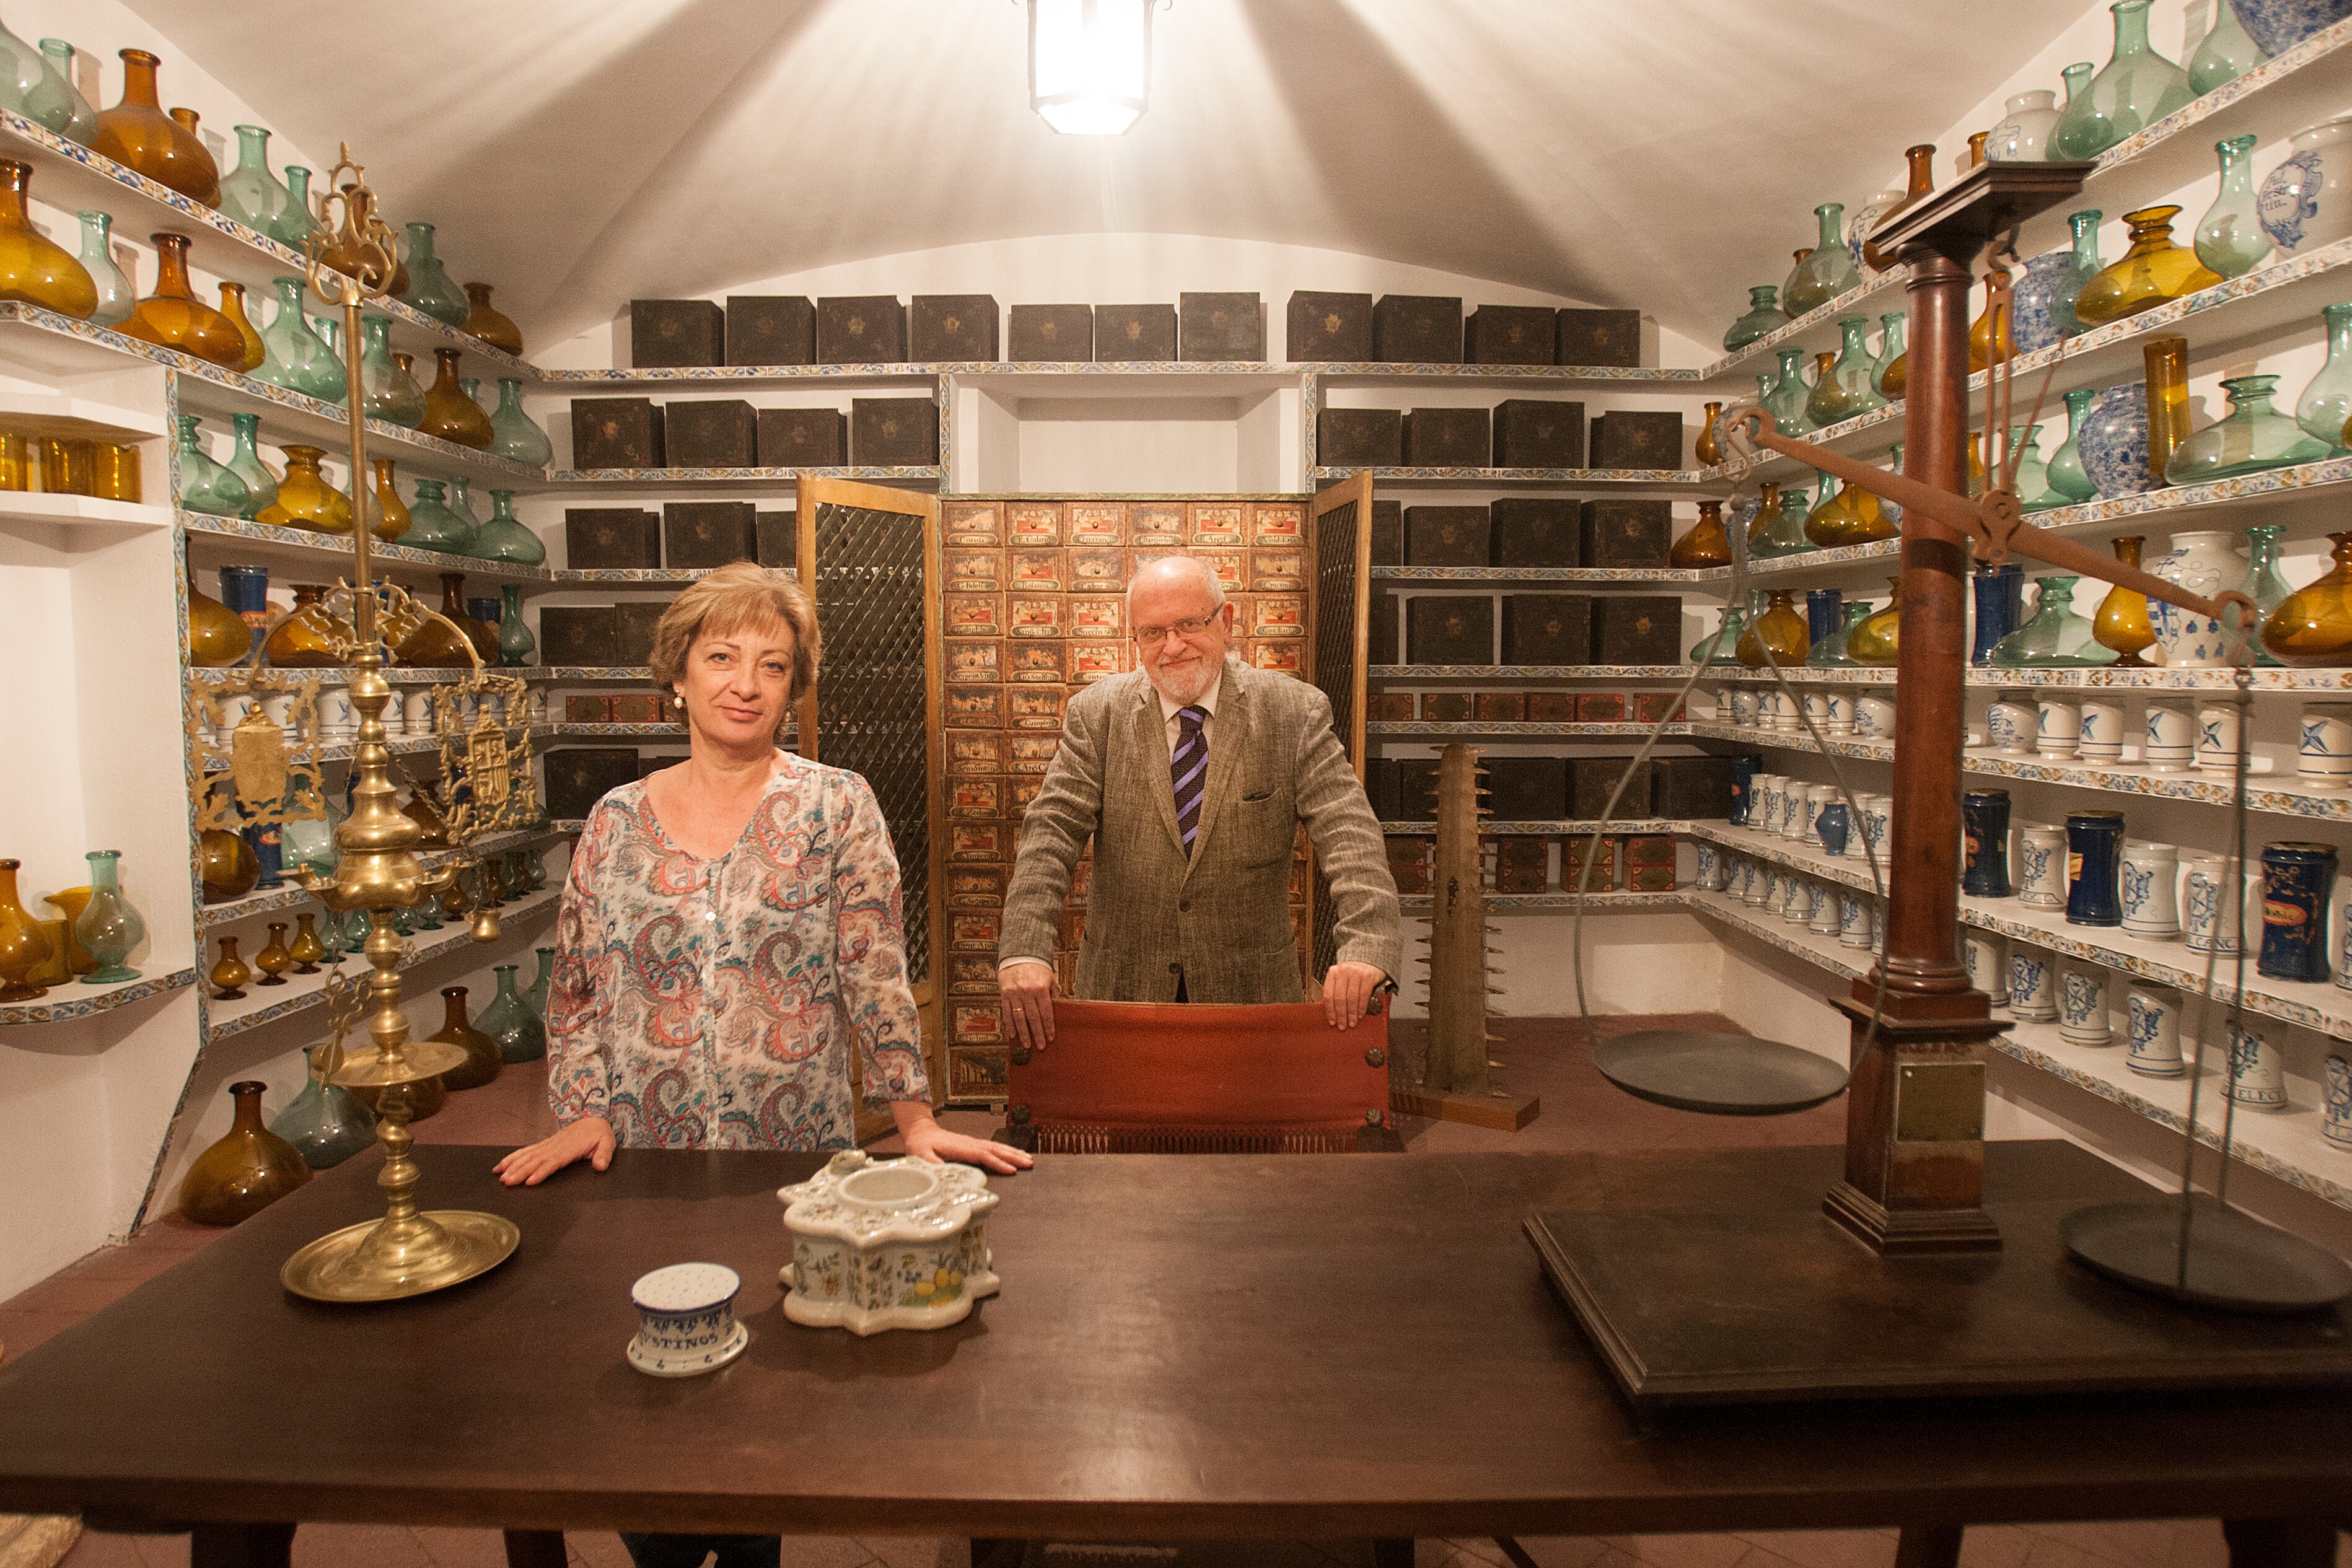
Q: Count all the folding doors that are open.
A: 2